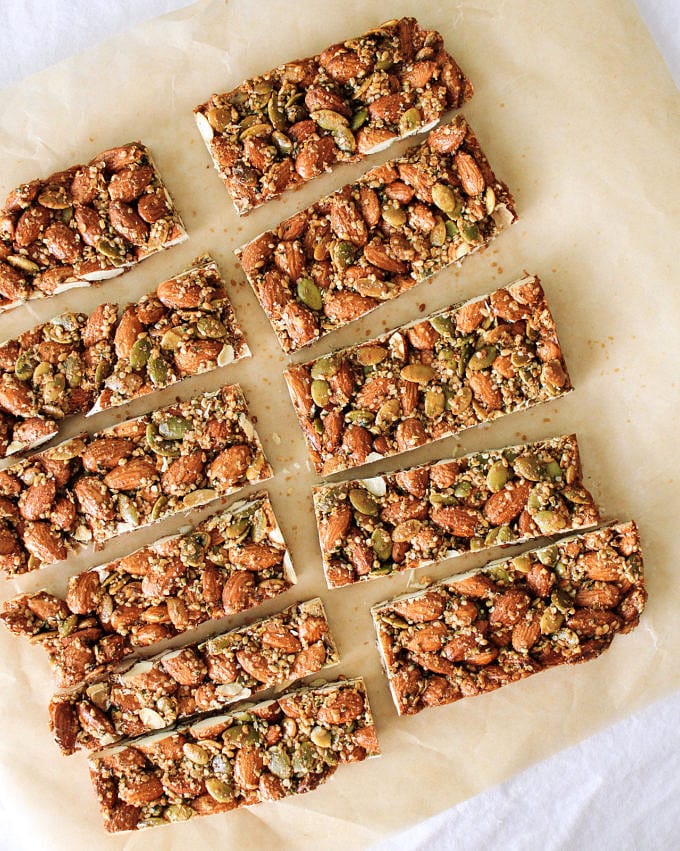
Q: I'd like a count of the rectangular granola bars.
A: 11